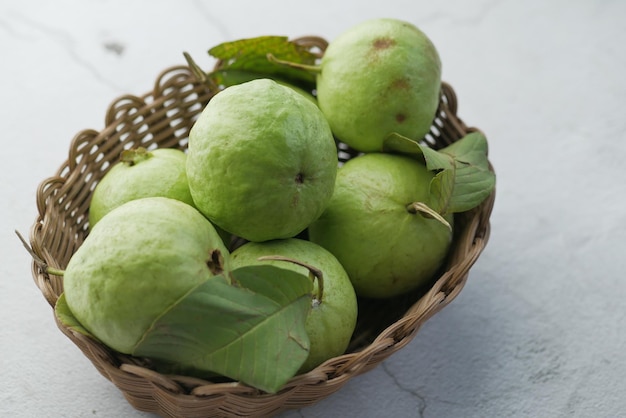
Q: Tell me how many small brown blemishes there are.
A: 3